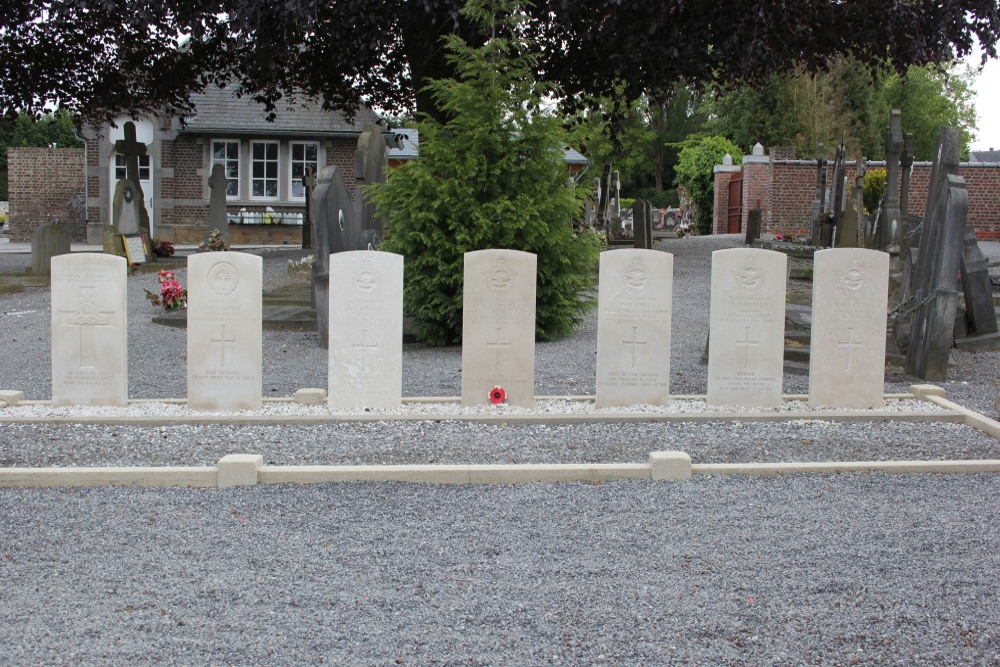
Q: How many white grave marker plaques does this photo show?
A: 7